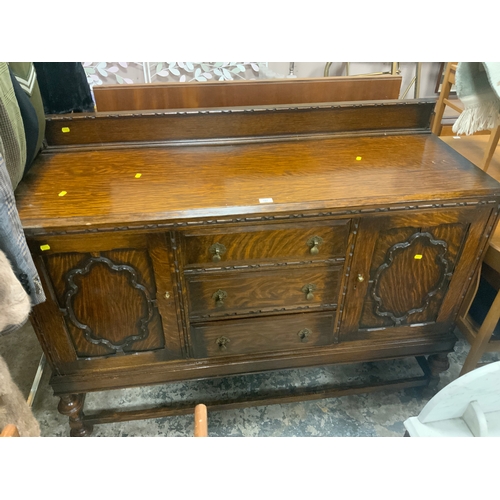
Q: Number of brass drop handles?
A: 6